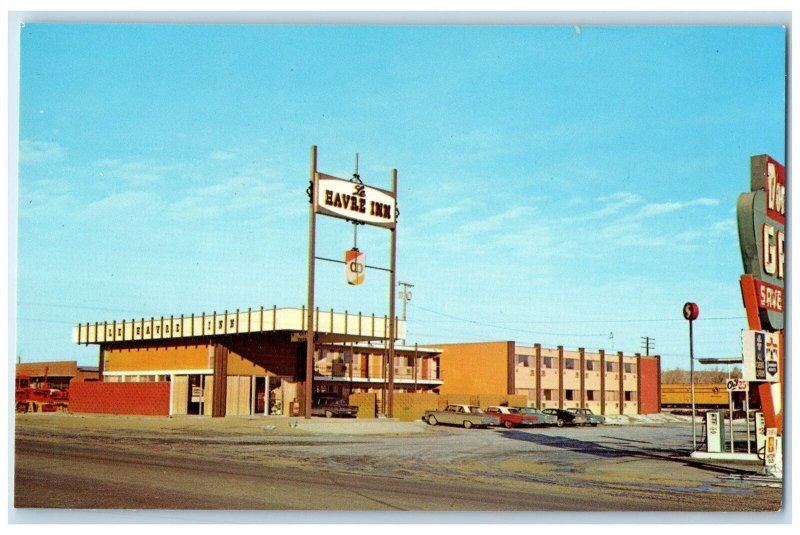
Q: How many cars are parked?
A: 6